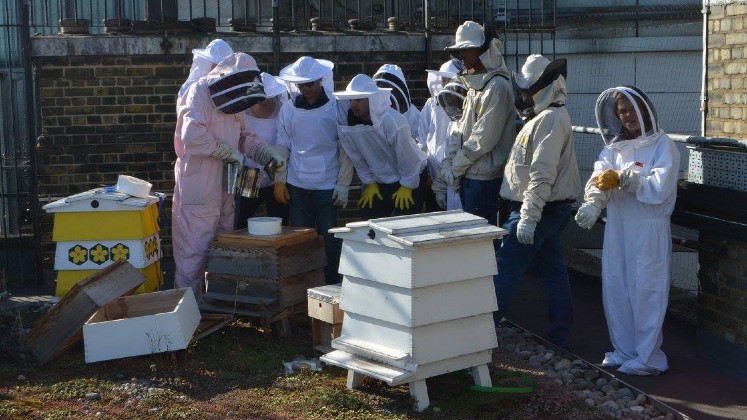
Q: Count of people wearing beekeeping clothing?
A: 11